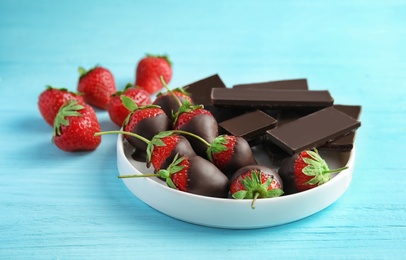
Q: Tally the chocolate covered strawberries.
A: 8